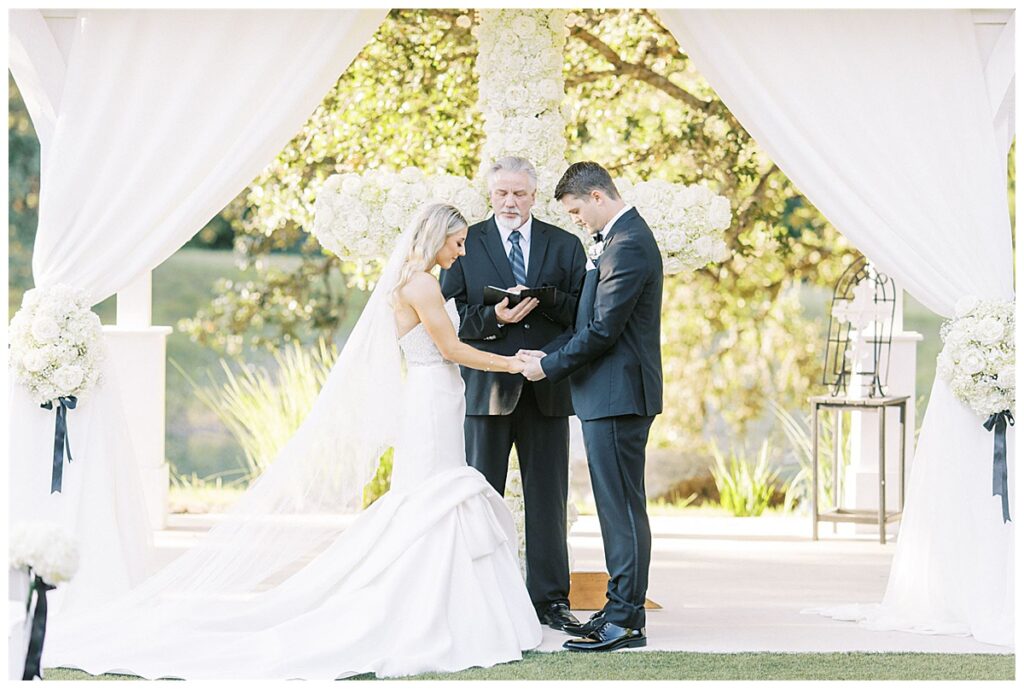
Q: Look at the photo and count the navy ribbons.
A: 3